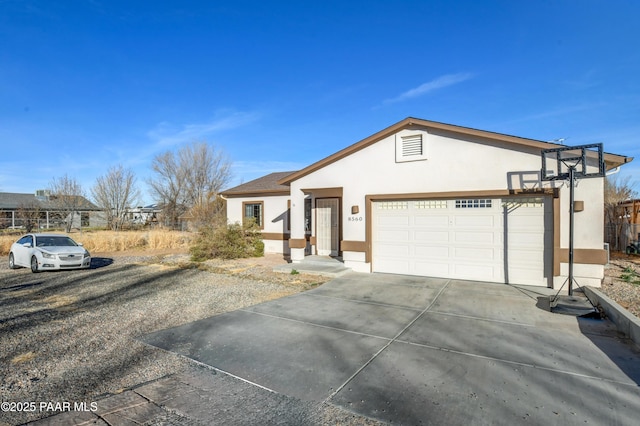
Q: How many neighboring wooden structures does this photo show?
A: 1